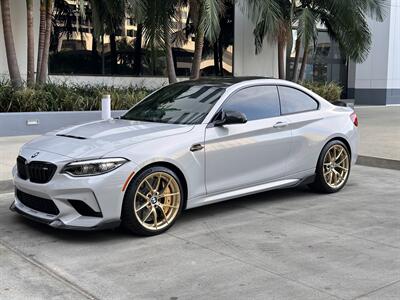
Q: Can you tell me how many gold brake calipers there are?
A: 1